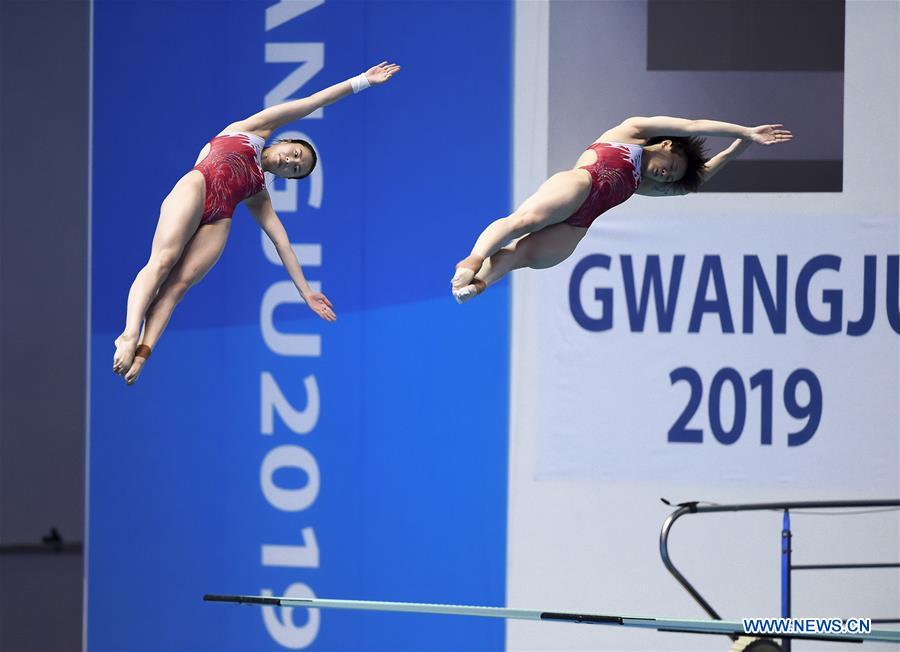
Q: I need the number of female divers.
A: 2